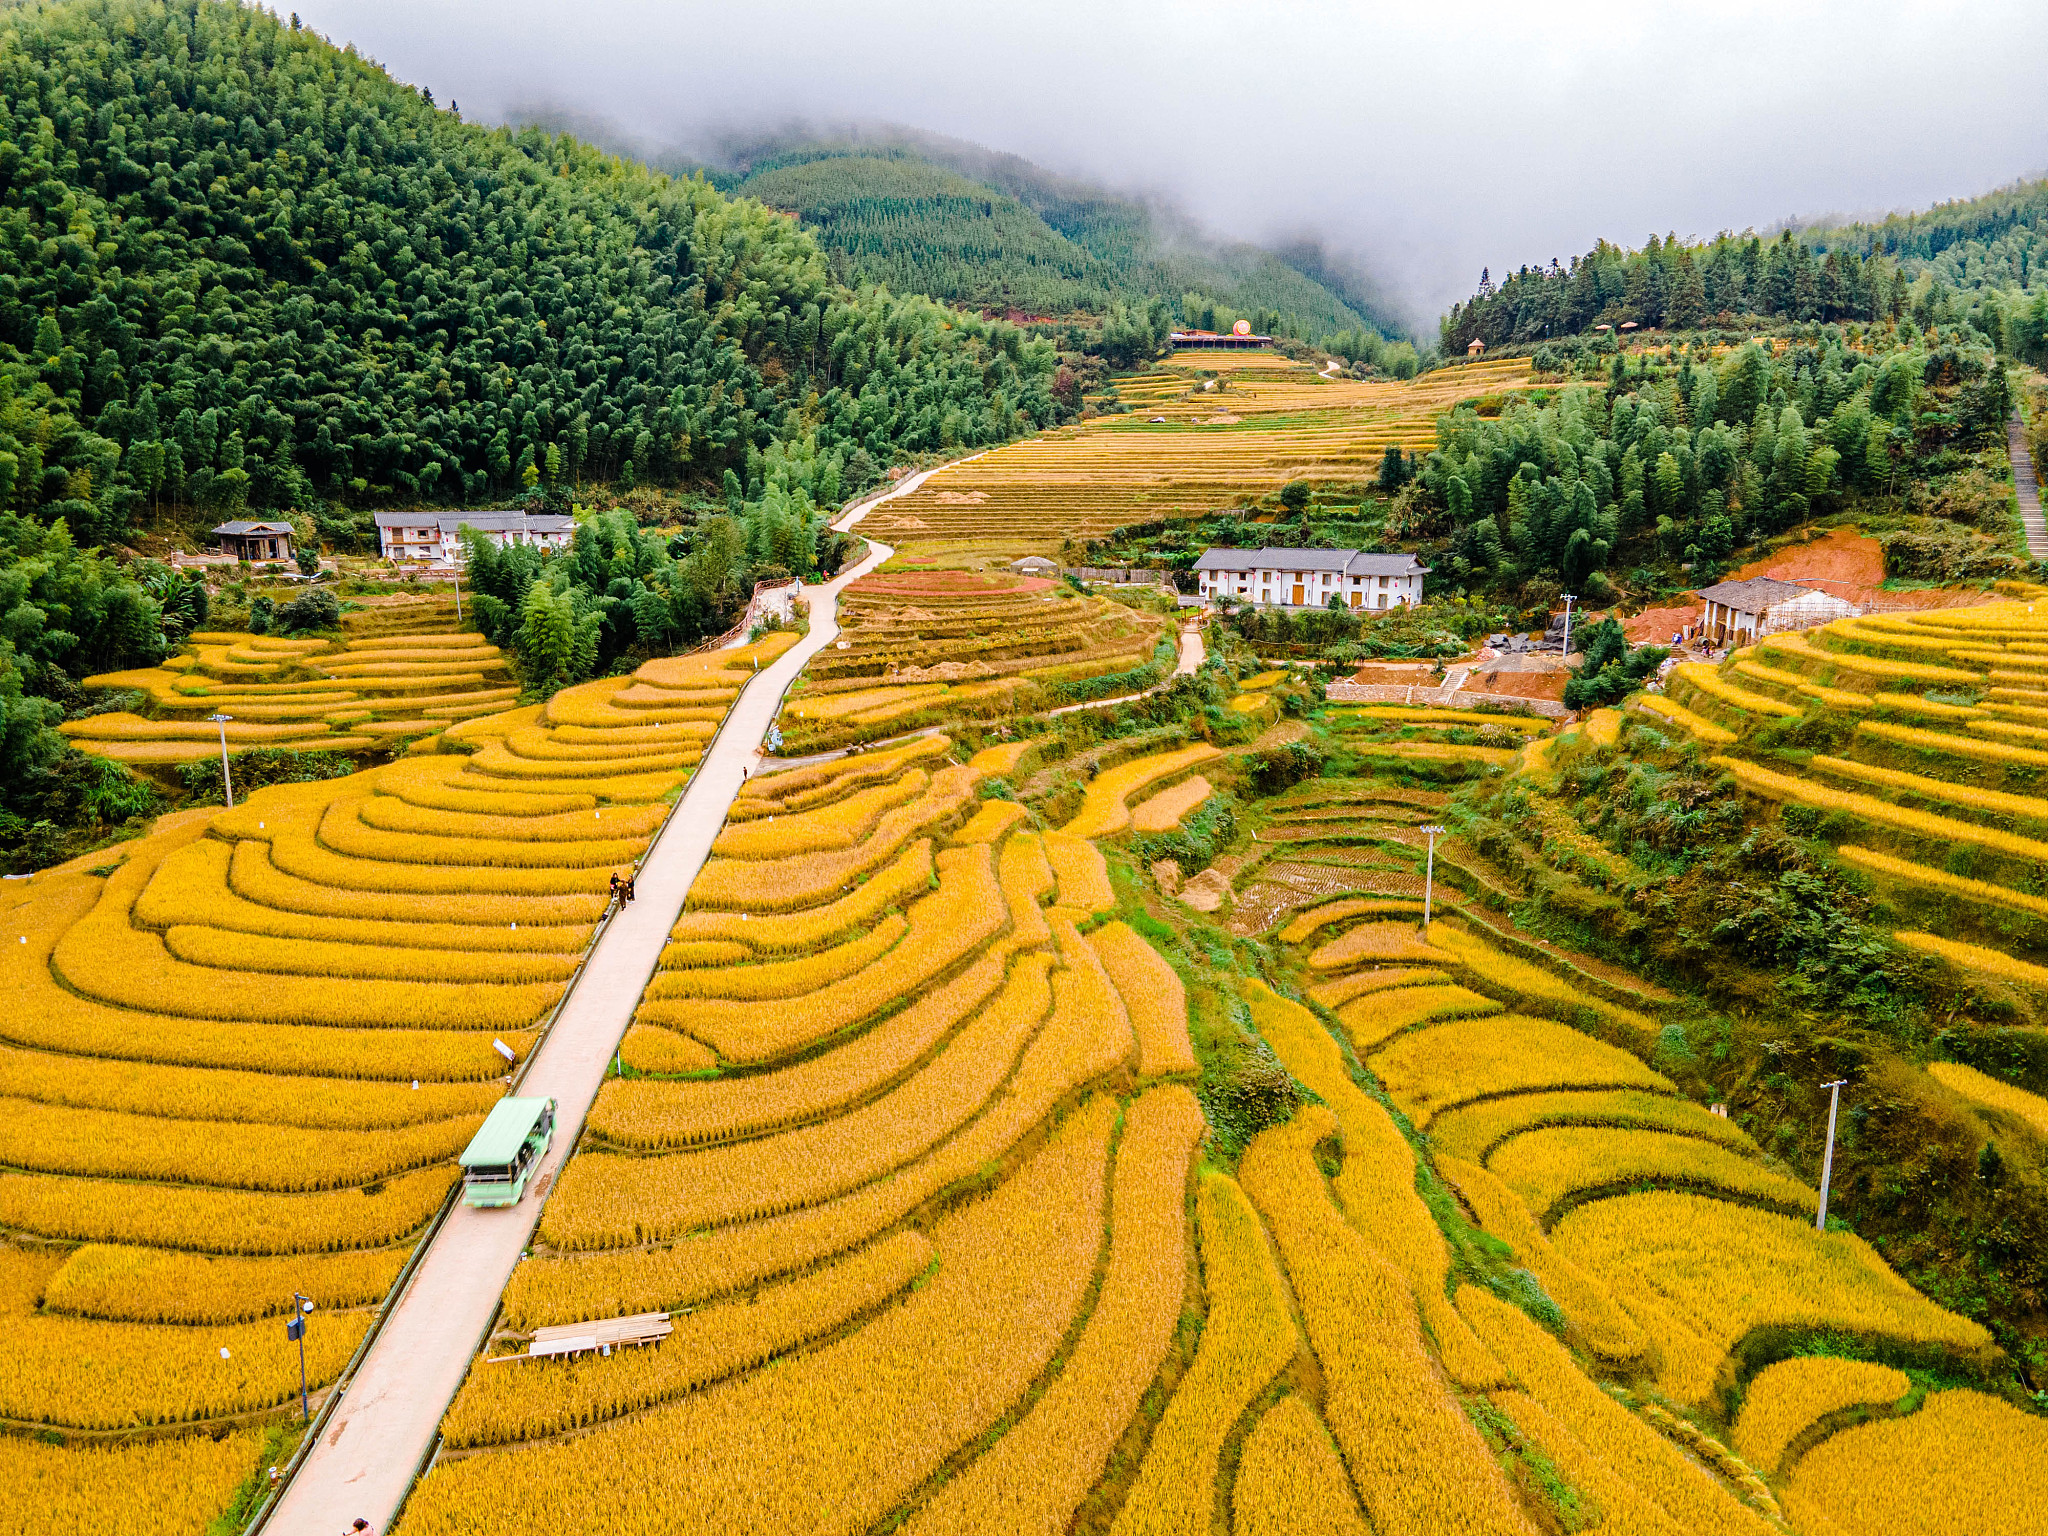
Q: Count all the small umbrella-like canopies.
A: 2